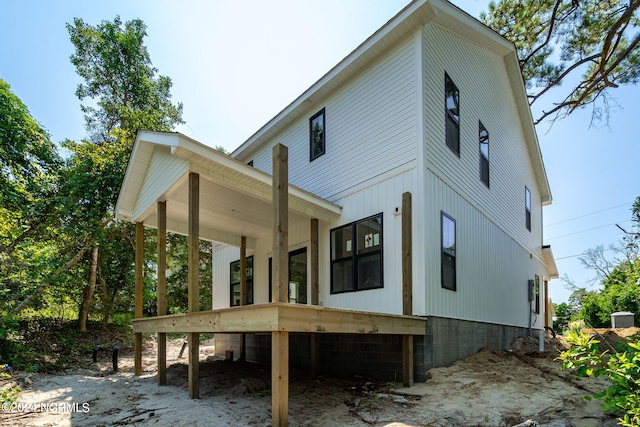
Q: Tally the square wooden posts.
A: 7